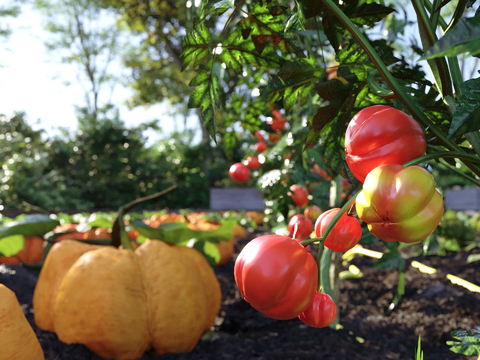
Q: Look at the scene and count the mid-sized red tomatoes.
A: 2